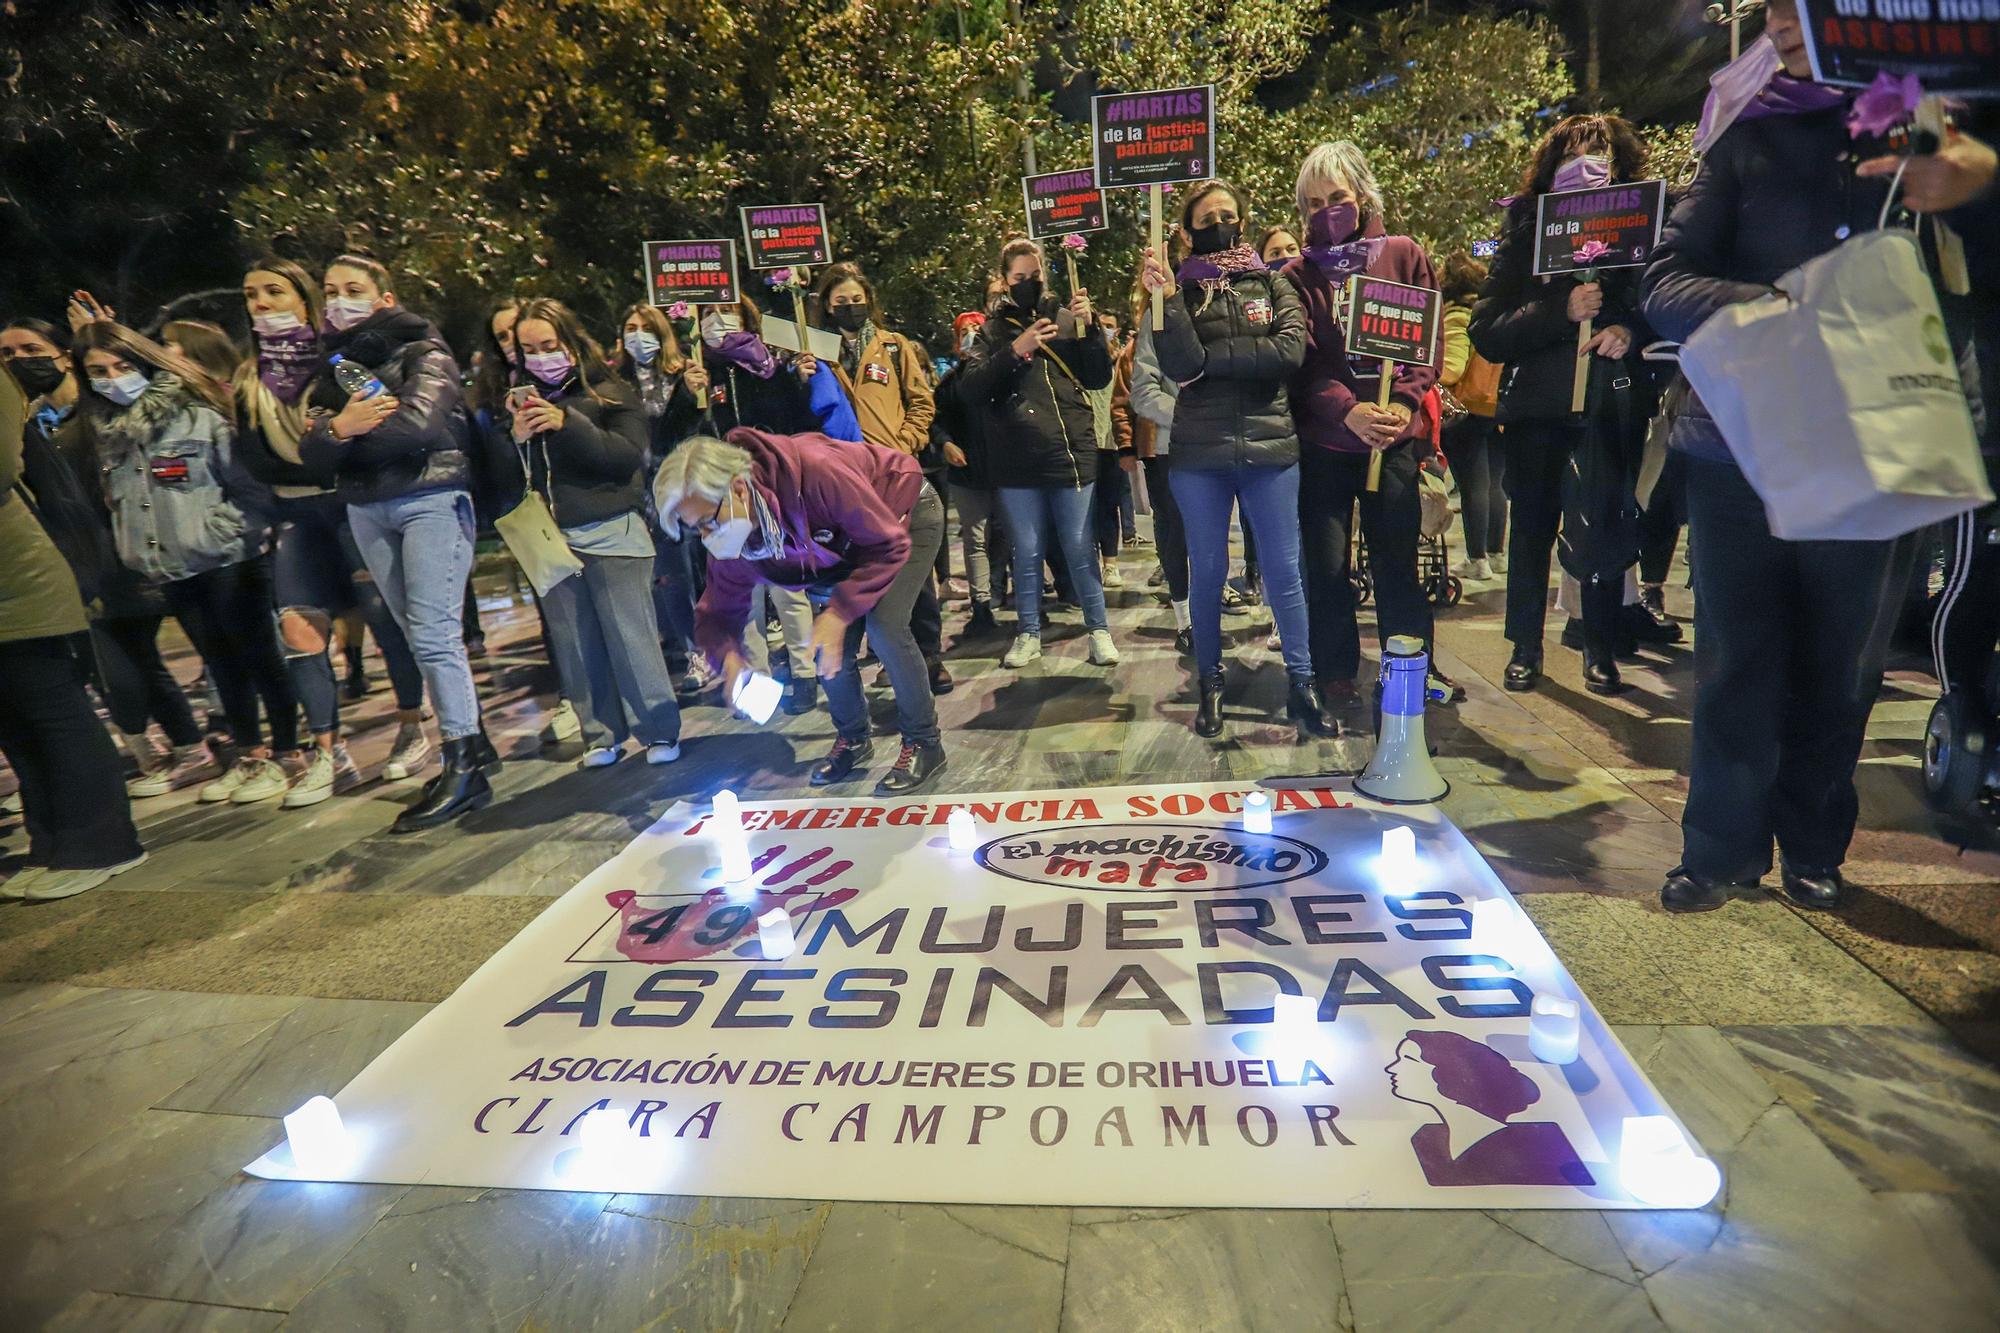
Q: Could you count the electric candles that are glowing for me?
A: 13